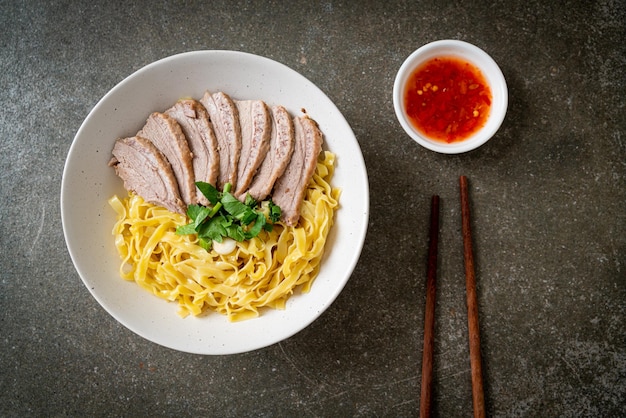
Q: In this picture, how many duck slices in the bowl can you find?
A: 7